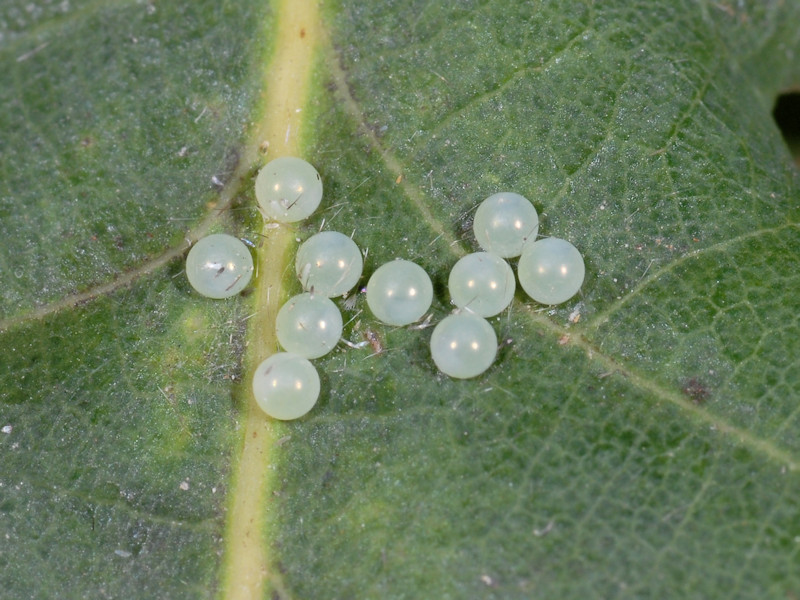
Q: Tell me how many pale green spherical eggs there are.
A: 10